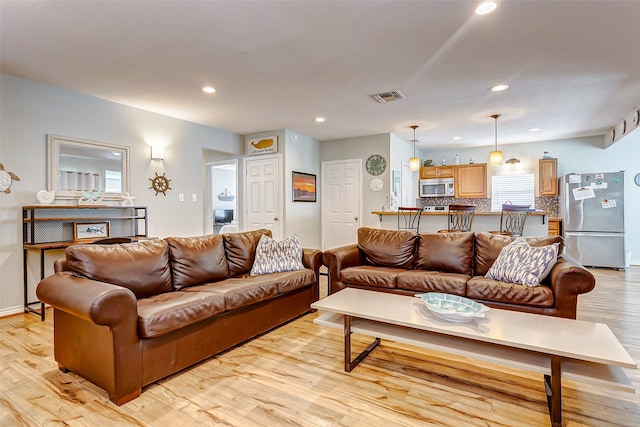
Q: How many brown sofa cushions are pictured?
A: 12